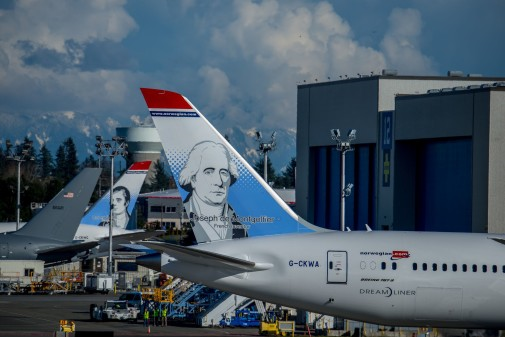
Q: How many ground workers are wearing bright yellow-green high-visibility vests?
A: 3